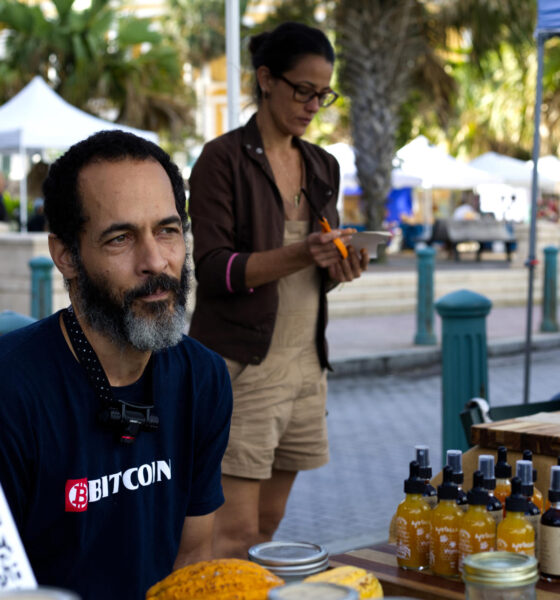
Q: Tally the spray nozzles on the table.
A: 5